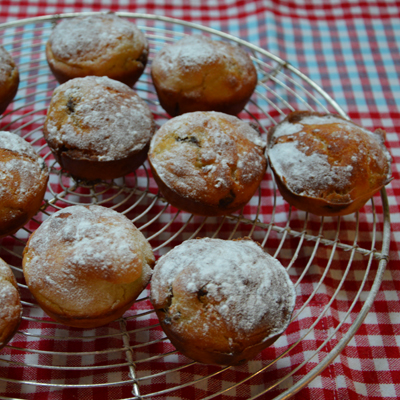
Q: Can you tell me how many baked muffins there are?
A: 10